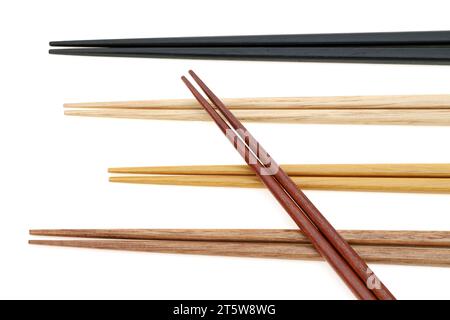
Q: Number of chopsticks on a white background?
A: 10